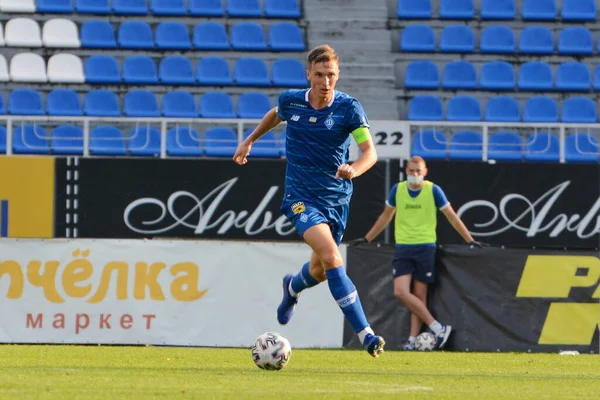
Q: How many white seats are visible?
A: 7